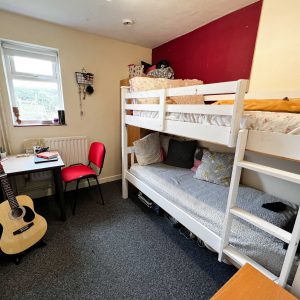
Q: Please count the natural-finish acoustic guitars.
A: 1